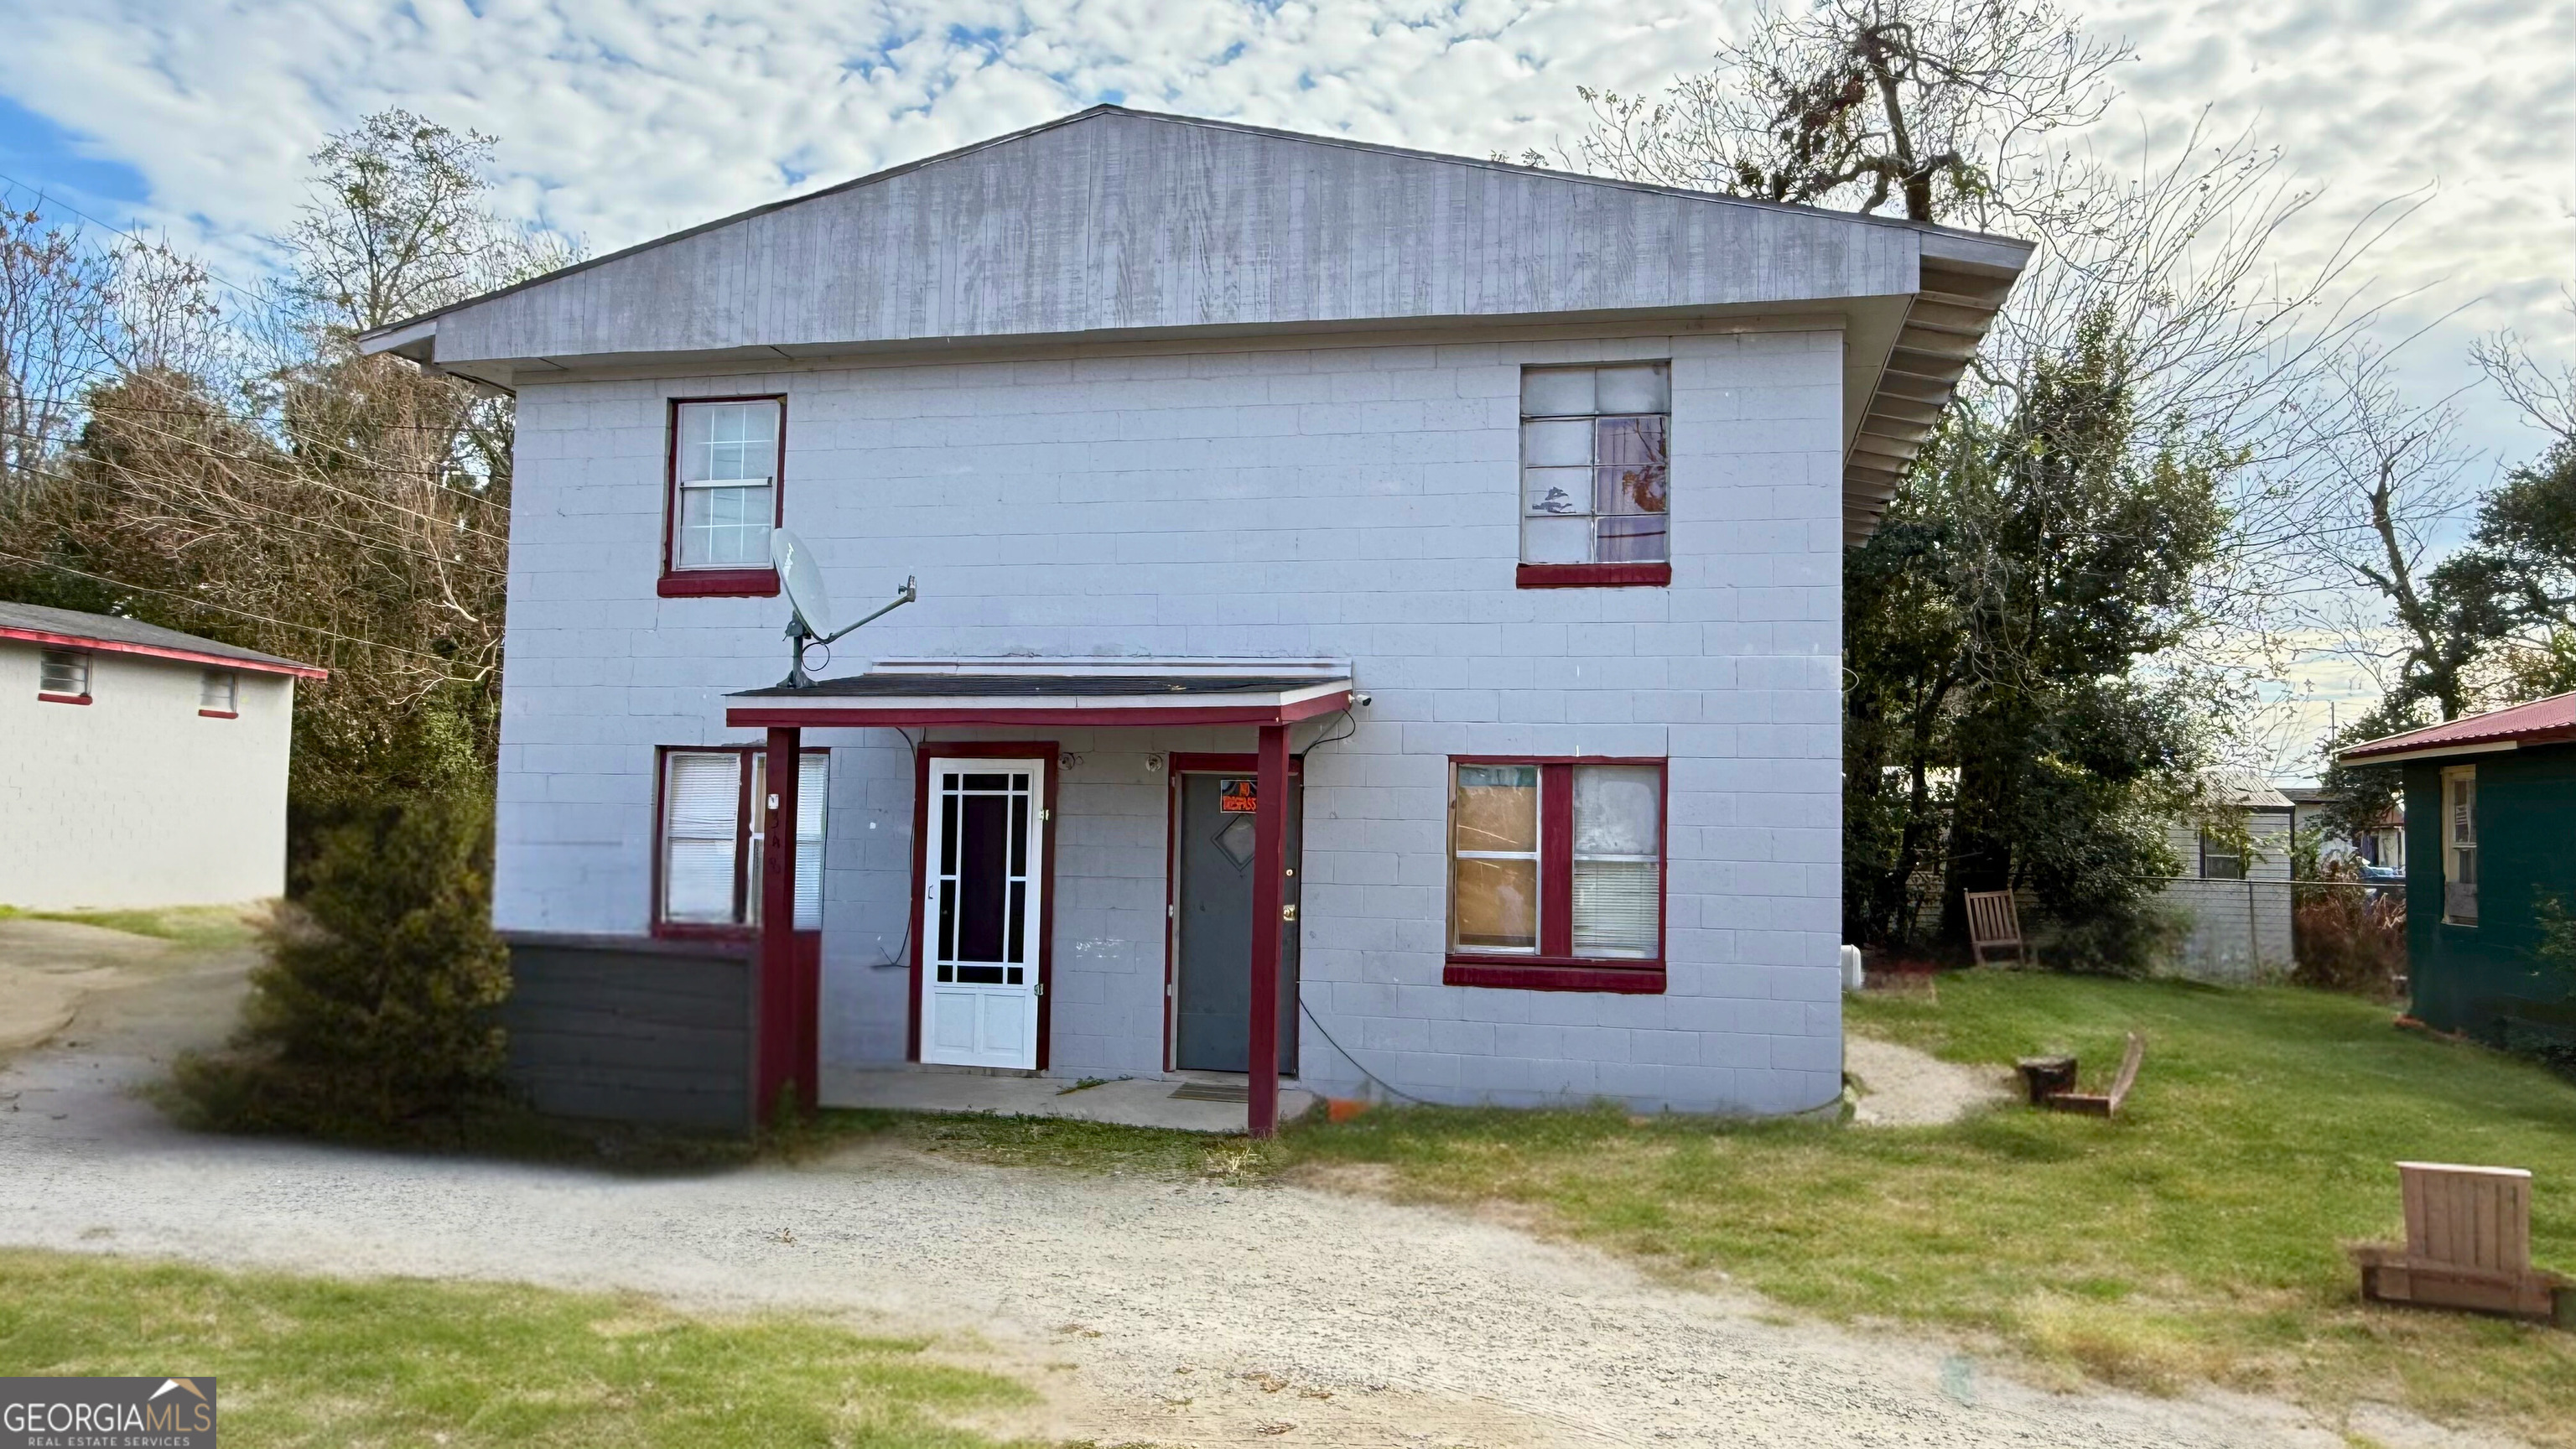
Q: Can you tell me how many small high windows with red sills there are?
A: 2